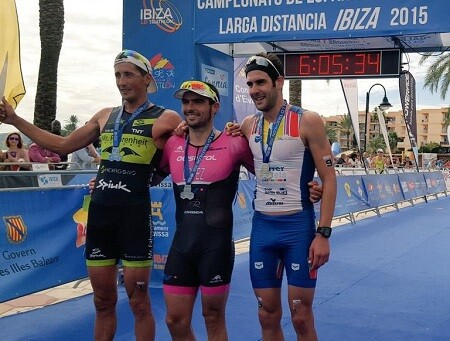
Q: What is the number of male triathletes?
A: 3